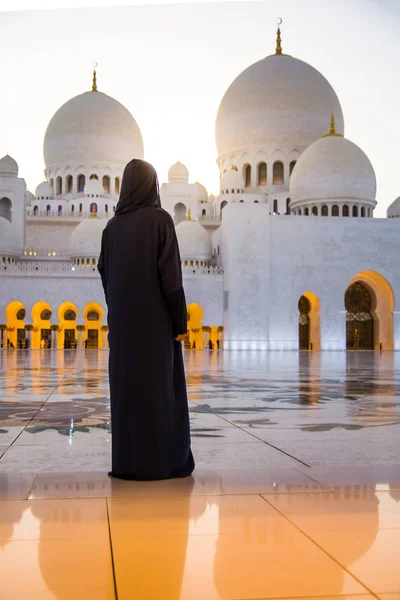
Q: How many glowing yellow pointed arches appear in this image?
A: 7